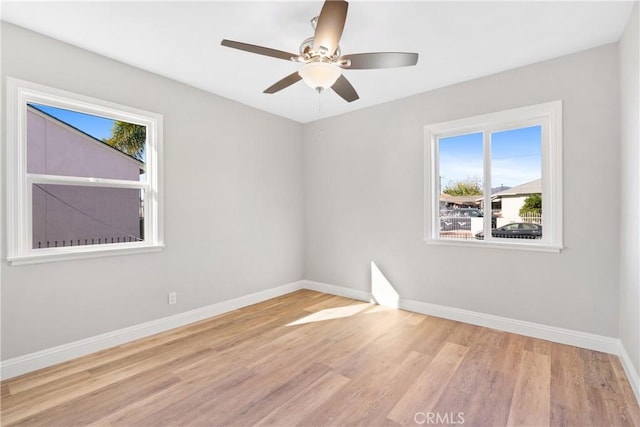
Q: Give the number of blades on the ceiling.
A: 5